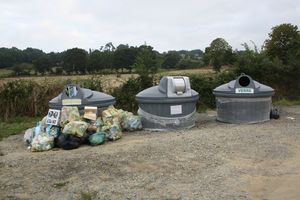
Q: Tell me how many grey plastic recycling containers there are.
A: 3